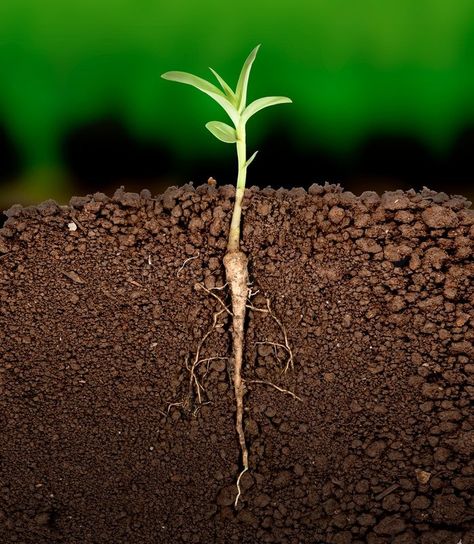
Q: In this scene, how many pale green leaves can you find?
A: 6